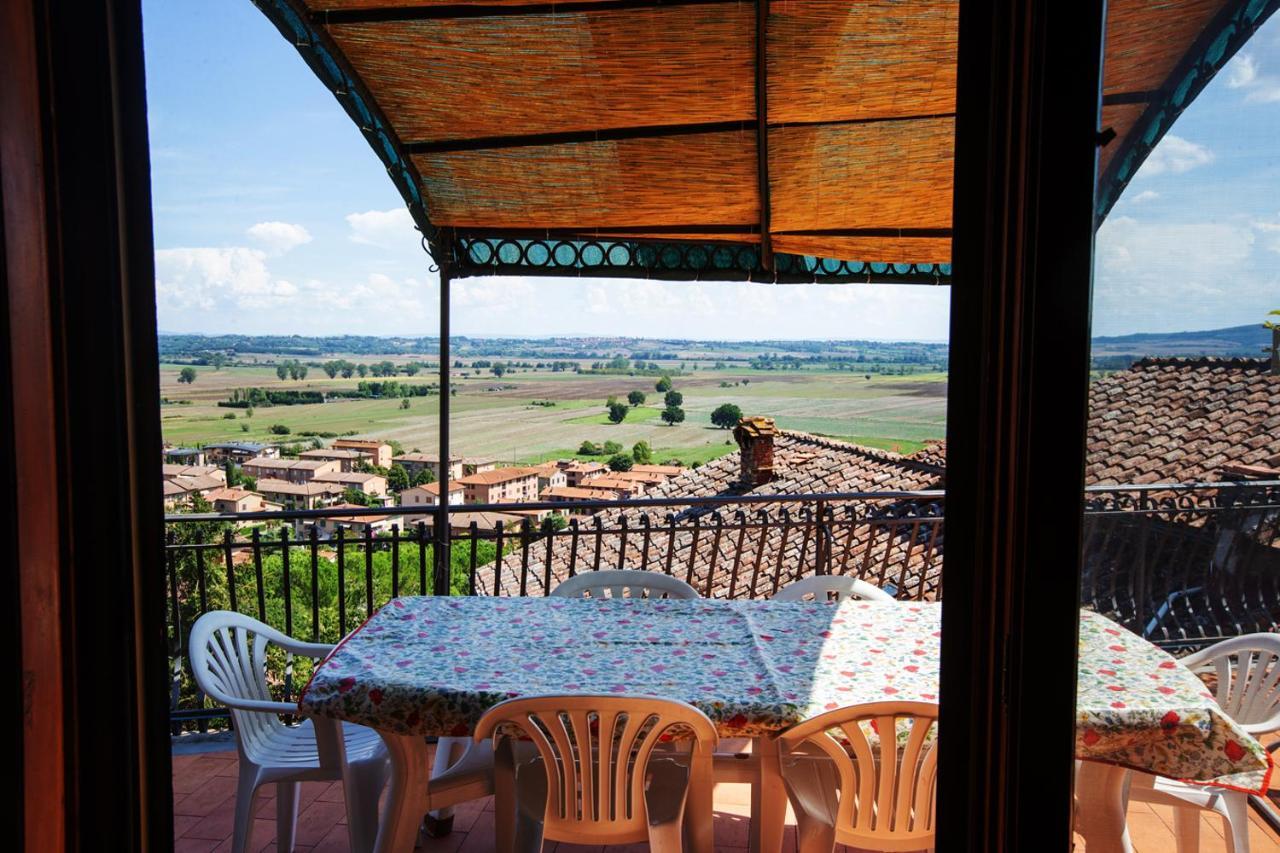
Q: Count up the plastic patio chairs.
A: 6